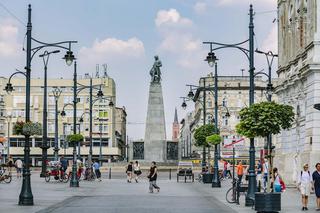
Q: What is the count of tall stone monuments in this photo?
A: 1